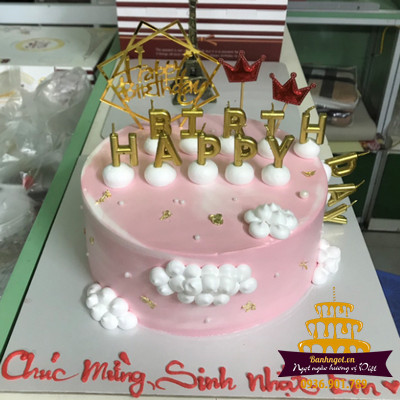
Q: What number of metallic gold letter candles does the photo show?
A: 13